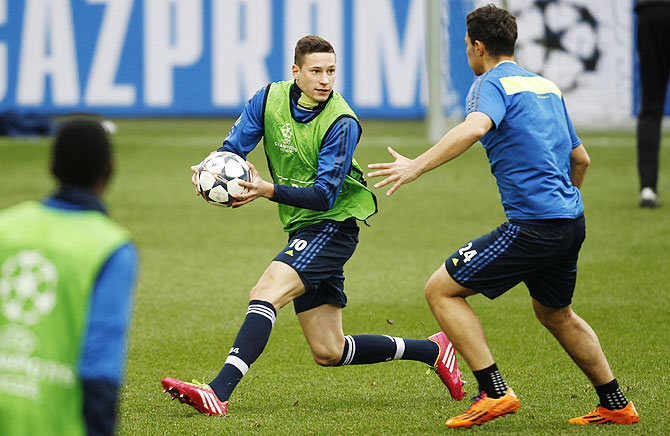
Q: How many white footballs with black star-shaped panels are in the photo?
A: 1